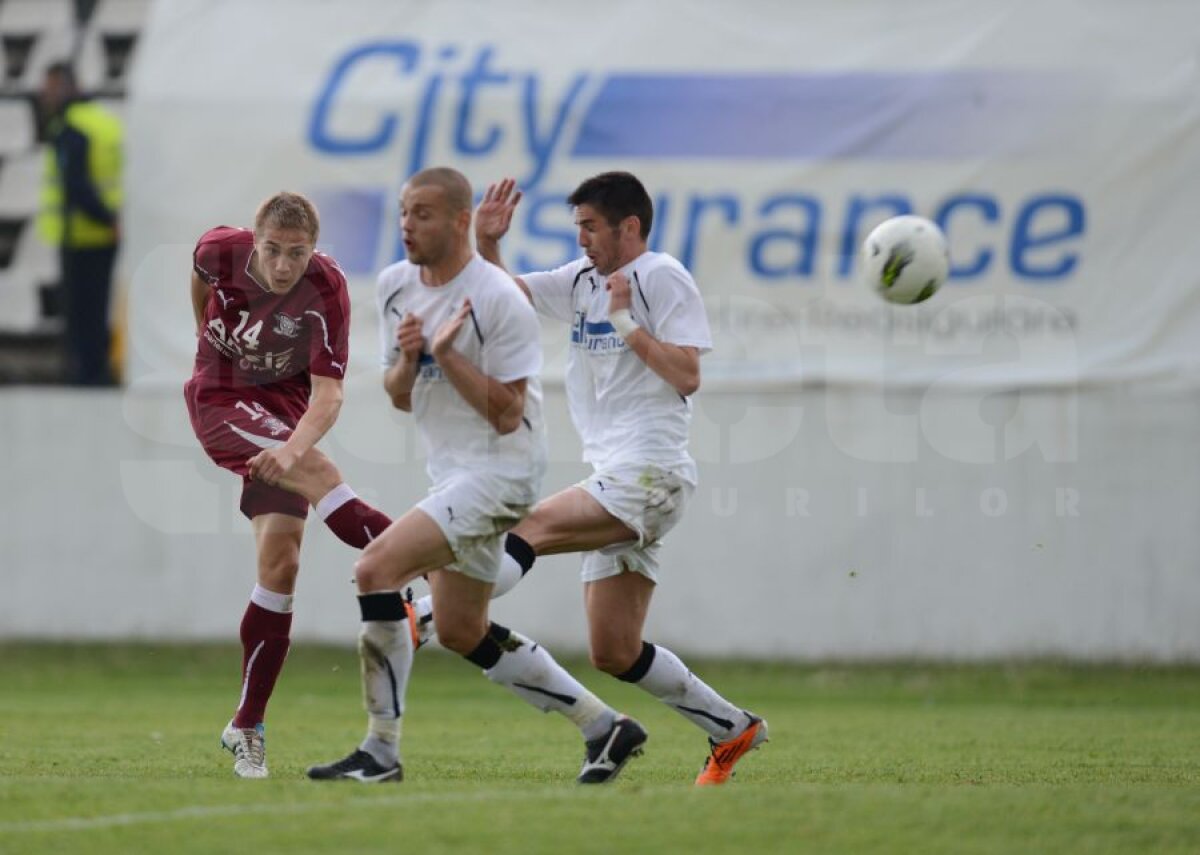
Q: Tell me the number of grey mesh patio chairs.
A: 0